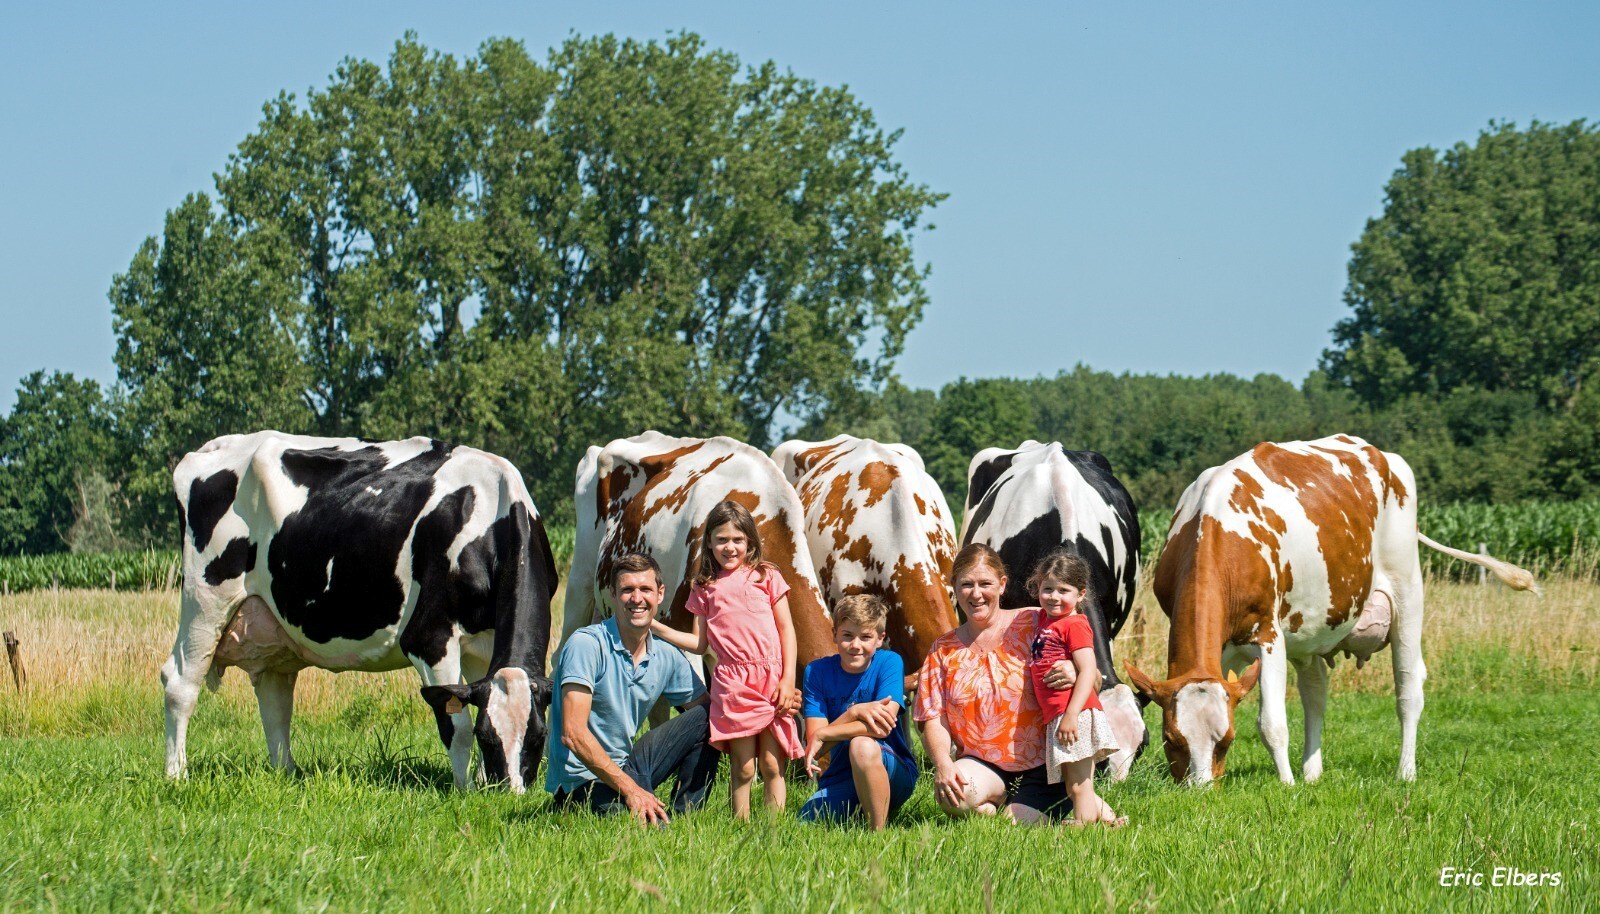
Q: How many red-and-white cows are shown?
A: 3